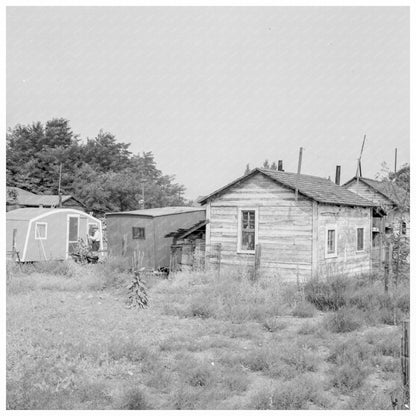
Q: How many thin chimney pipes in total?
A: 2